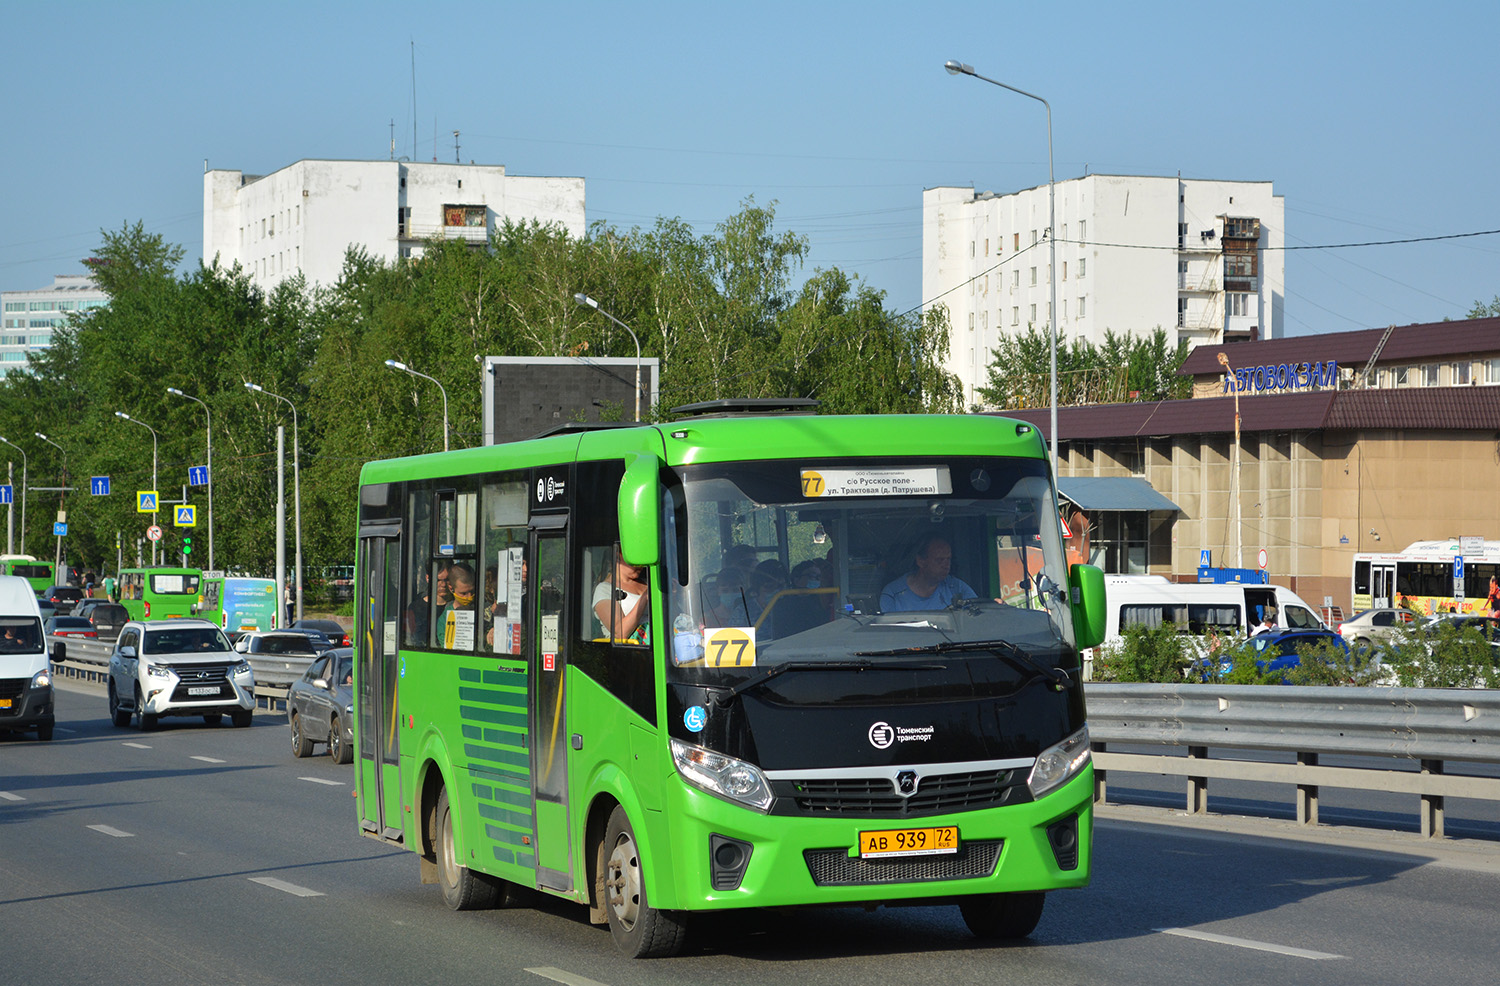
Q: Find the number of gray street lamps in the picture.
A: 8